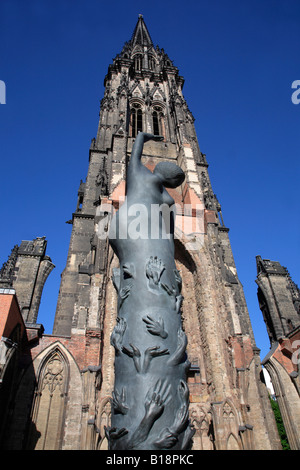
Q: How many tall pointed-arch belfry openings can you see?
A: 2